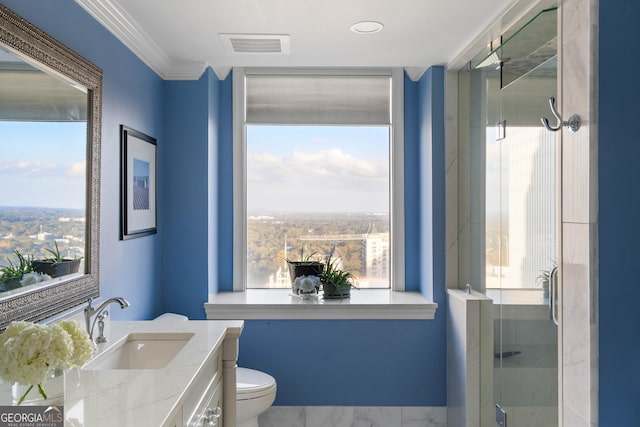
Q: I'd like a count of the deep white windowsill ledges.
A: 1